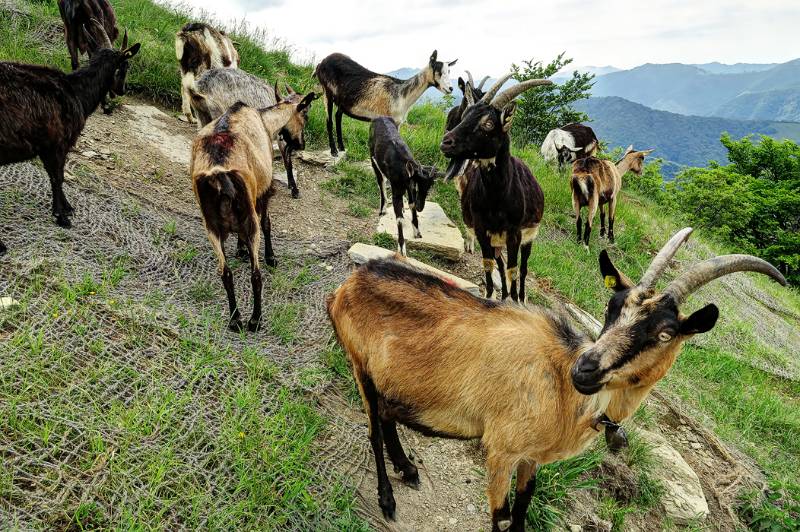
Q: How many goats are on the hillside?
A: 12